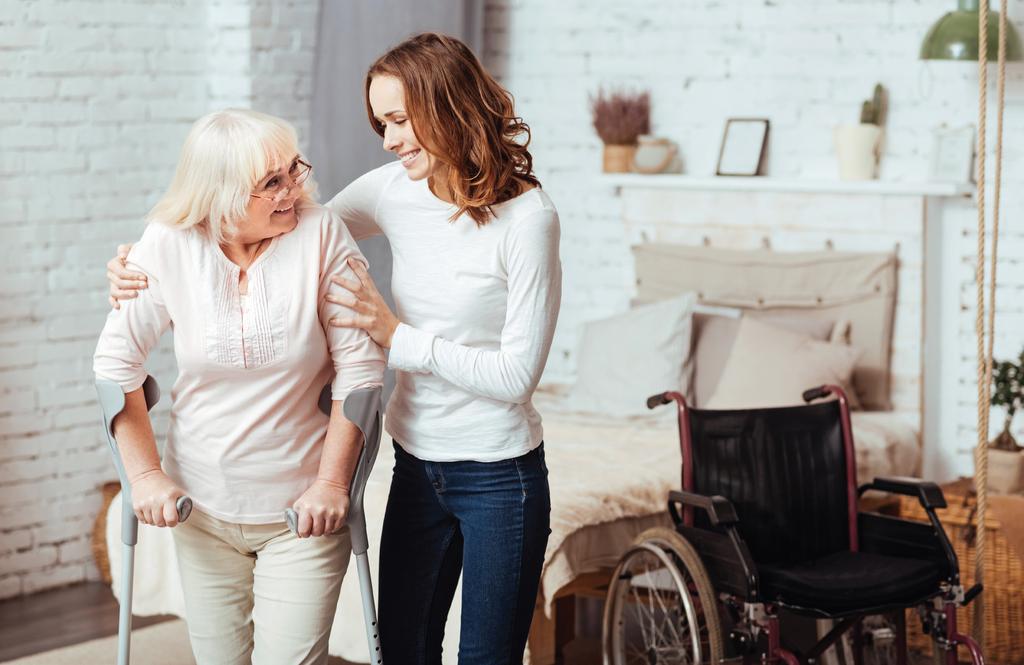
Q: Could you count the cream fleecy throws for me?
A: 1